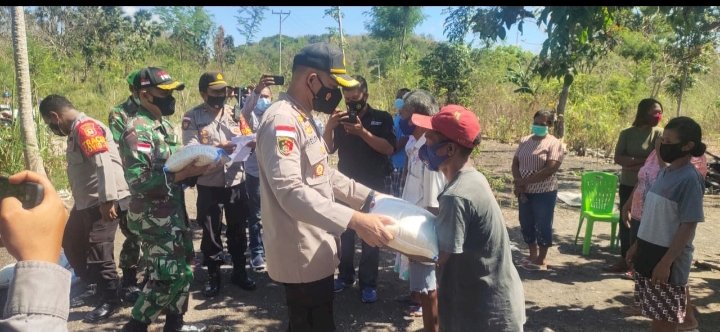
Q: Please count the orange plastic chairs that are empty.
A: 0